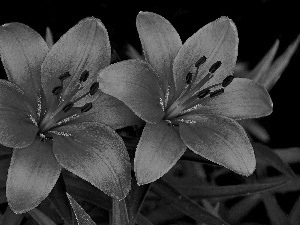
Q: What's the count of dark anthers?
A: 12